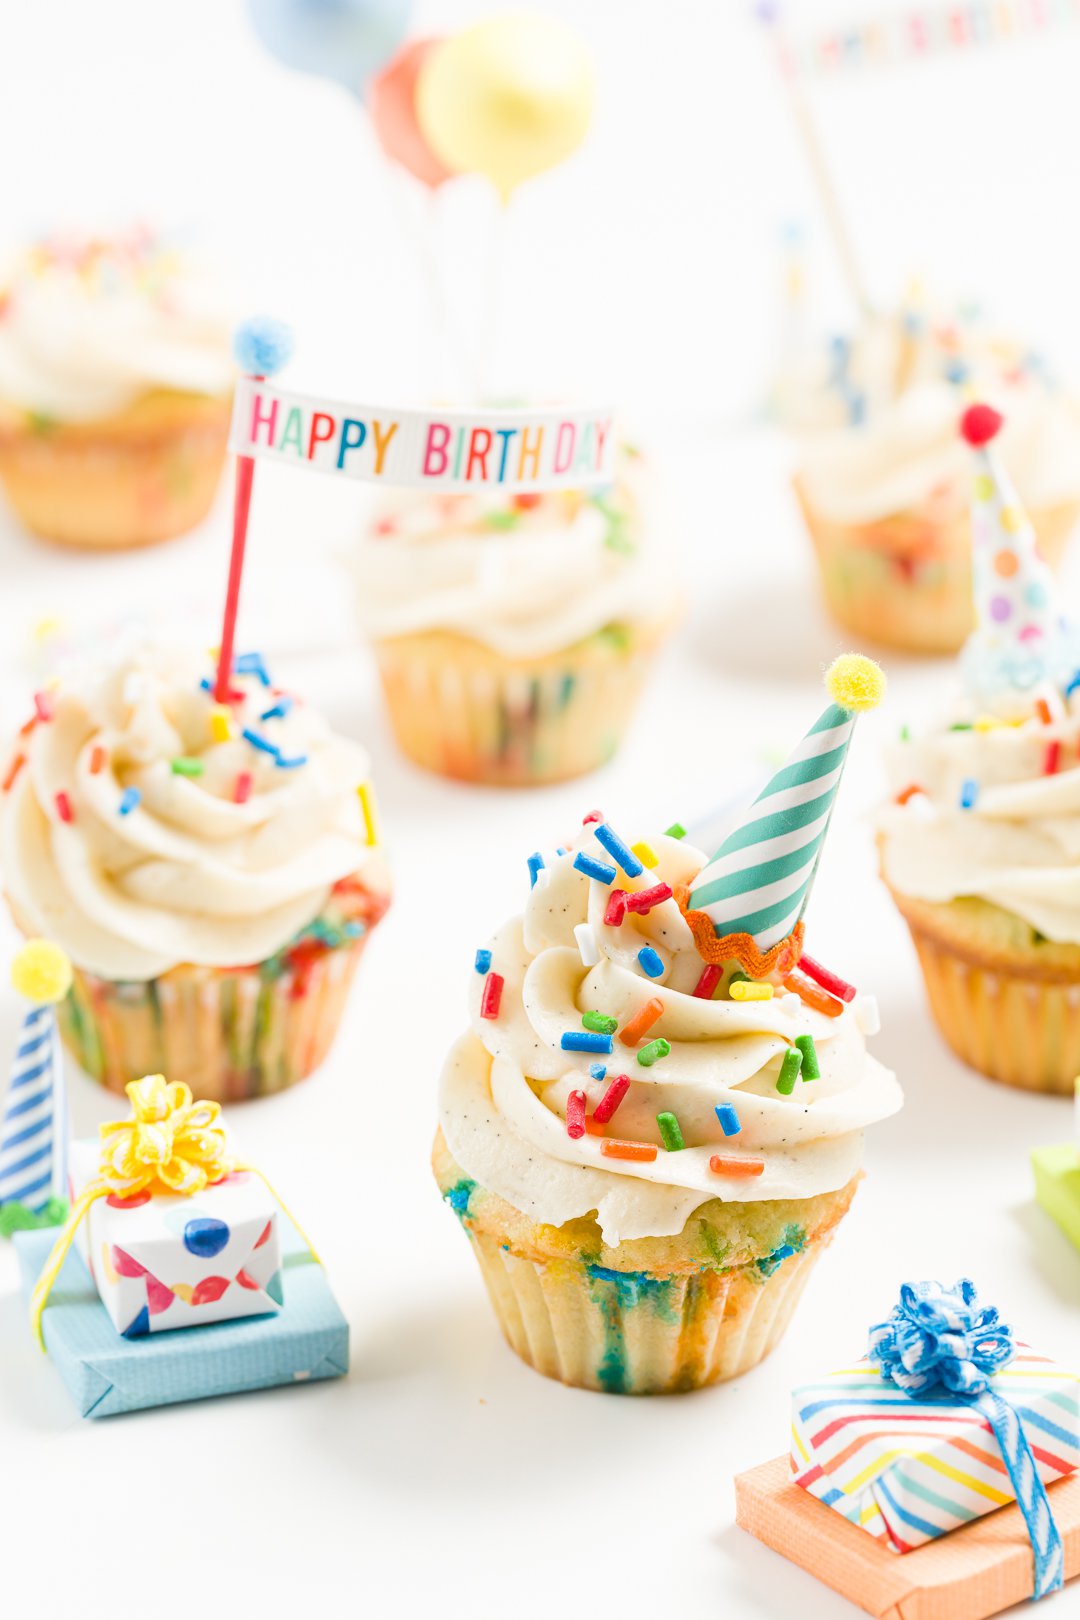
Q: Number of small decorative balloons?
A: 3